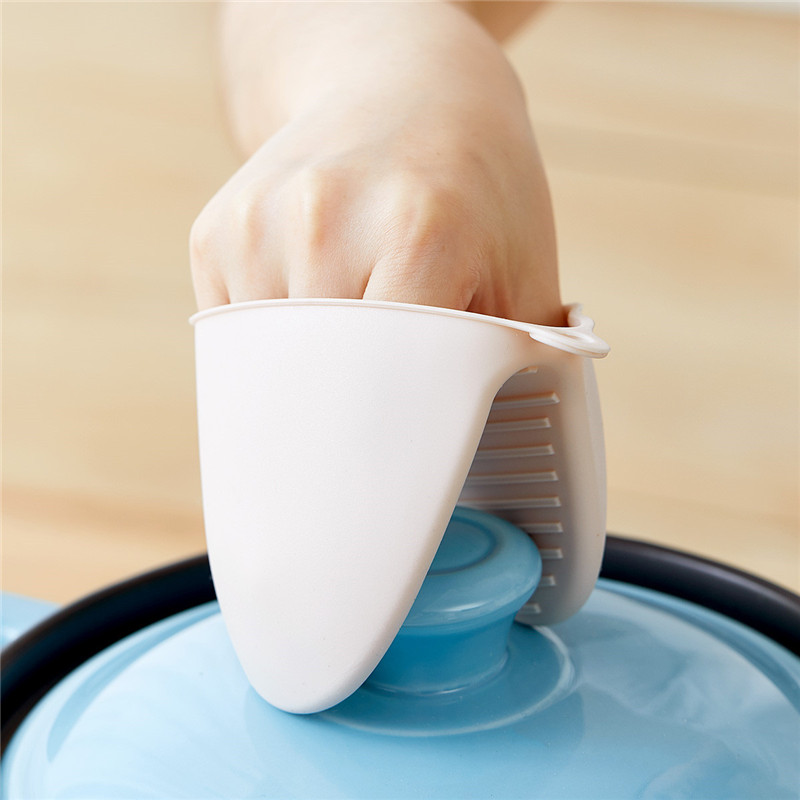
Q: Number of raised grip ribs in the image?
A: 10